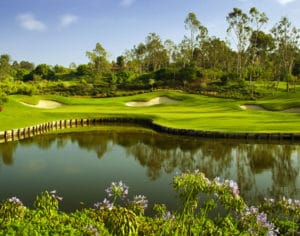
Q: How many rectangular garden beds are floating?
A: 0